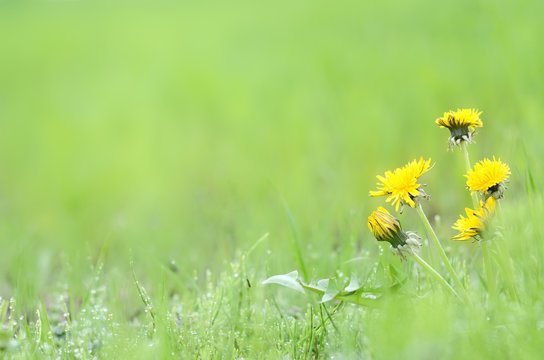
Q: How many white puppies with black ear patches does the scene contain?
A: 0